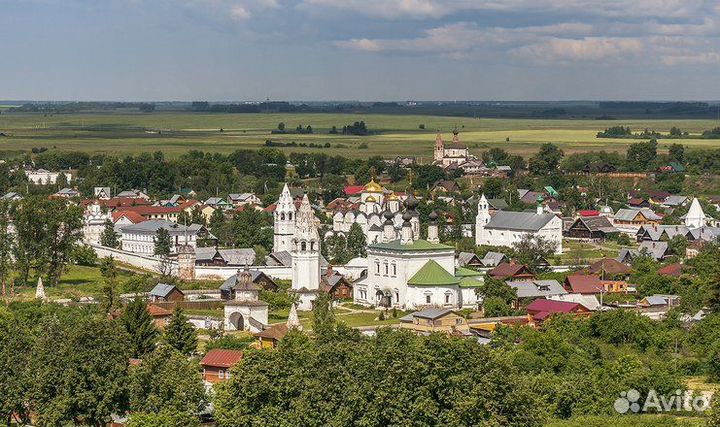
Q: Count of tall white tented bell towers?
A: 2